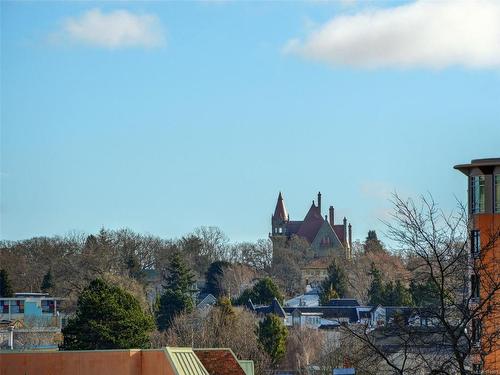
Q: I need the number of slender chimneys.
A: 4